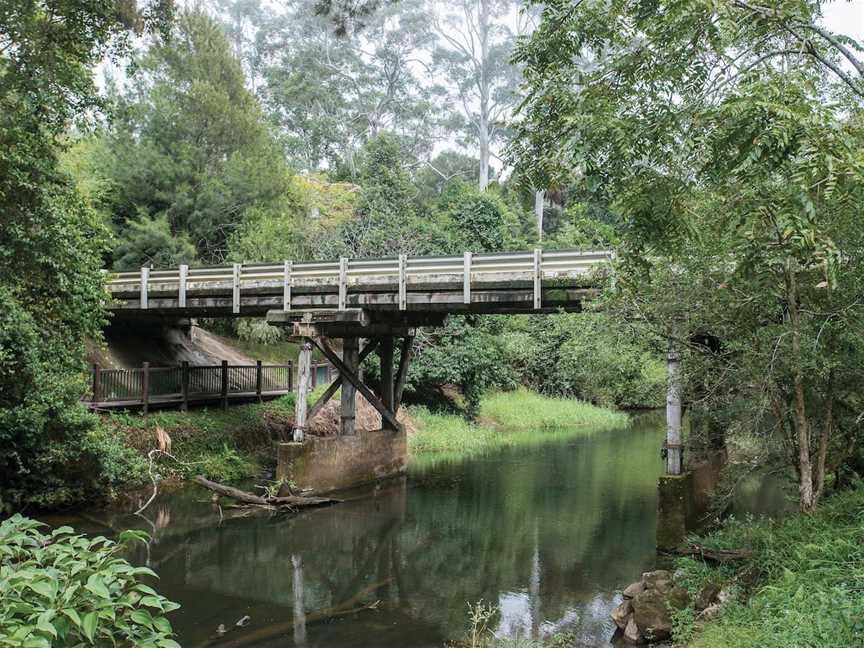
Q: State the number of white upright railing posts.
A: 8